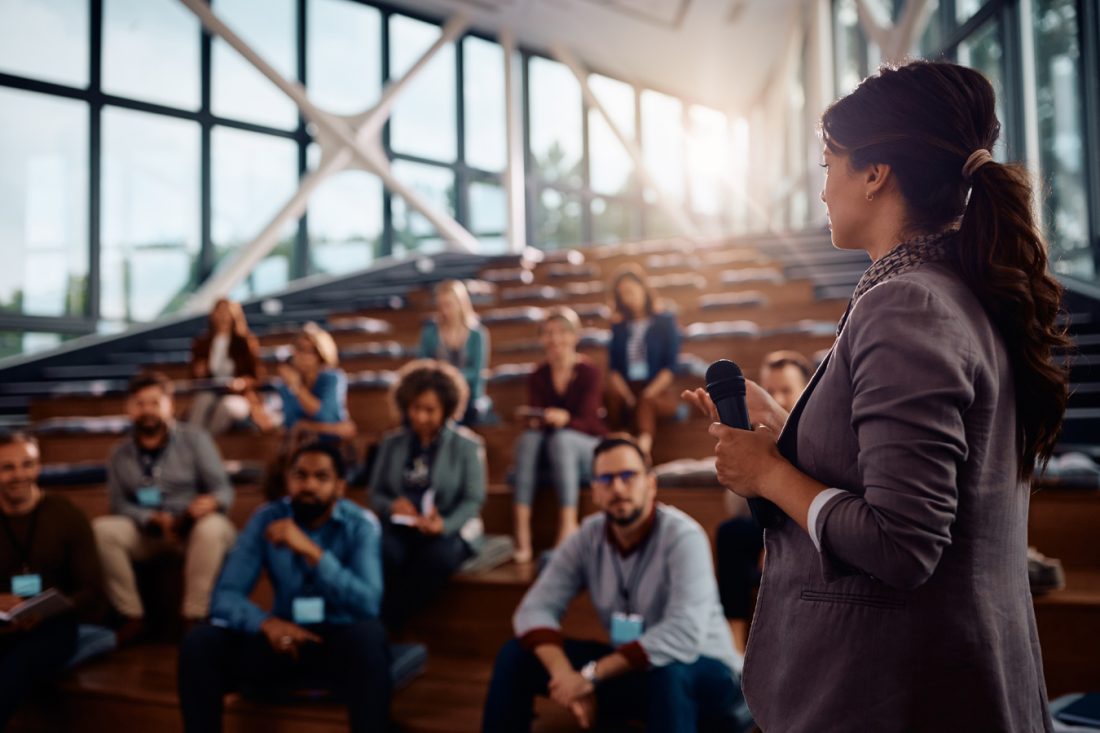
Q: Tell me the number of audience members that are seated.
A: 11